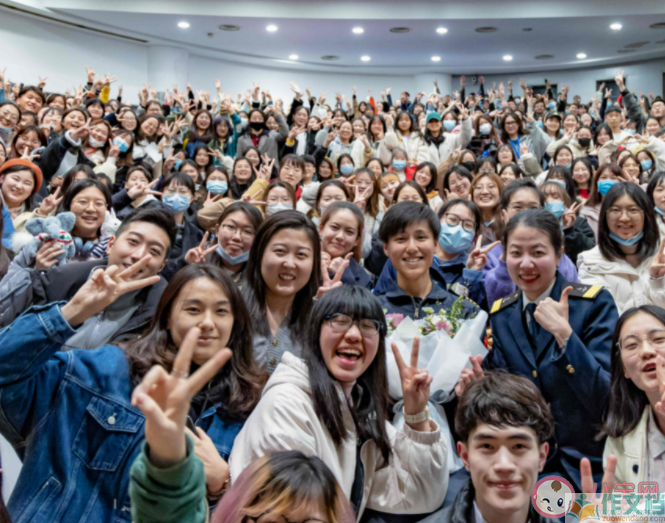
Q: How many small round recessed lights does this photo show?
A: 10